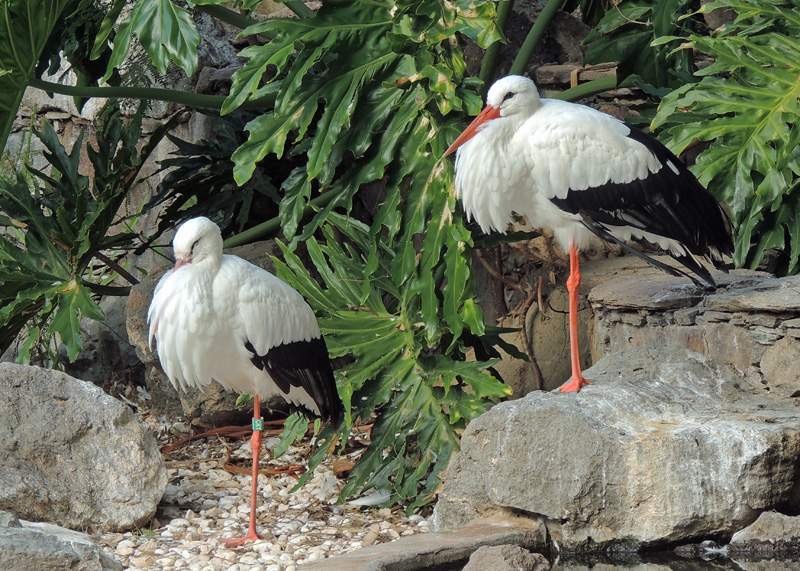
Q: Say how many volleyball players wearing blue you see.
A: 0